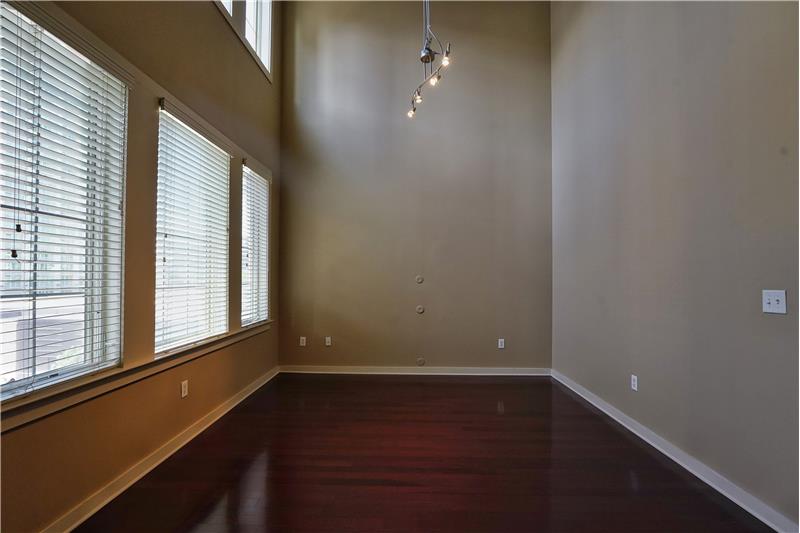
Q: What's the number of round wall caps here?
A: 3